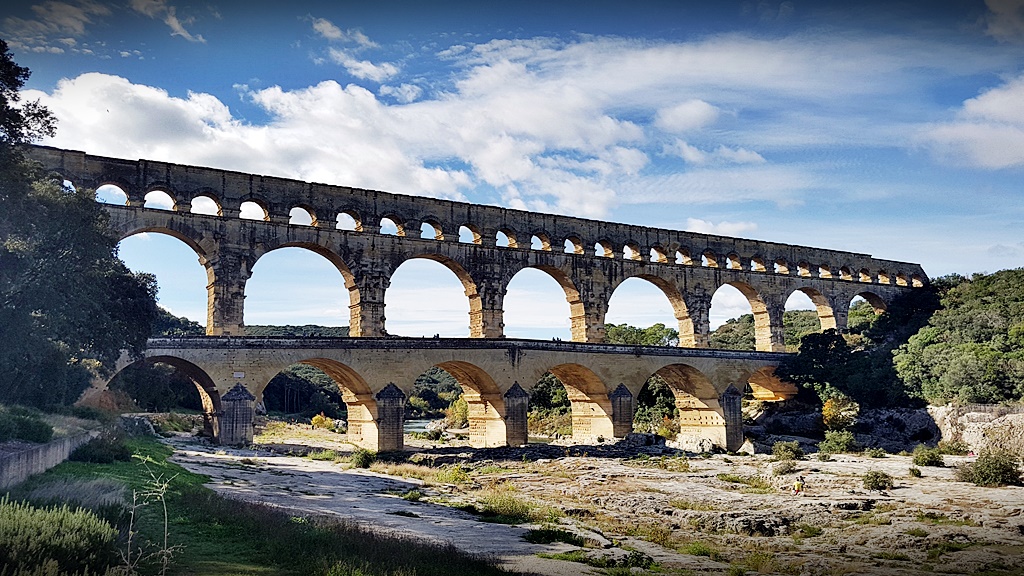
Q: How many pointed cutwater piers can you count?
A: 5